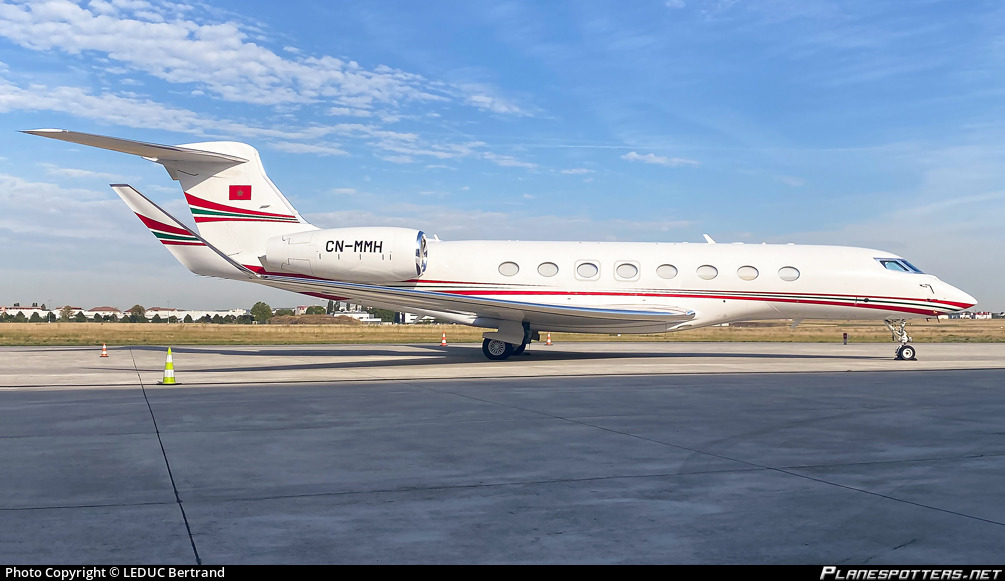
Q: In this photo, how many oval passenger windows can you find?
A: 8